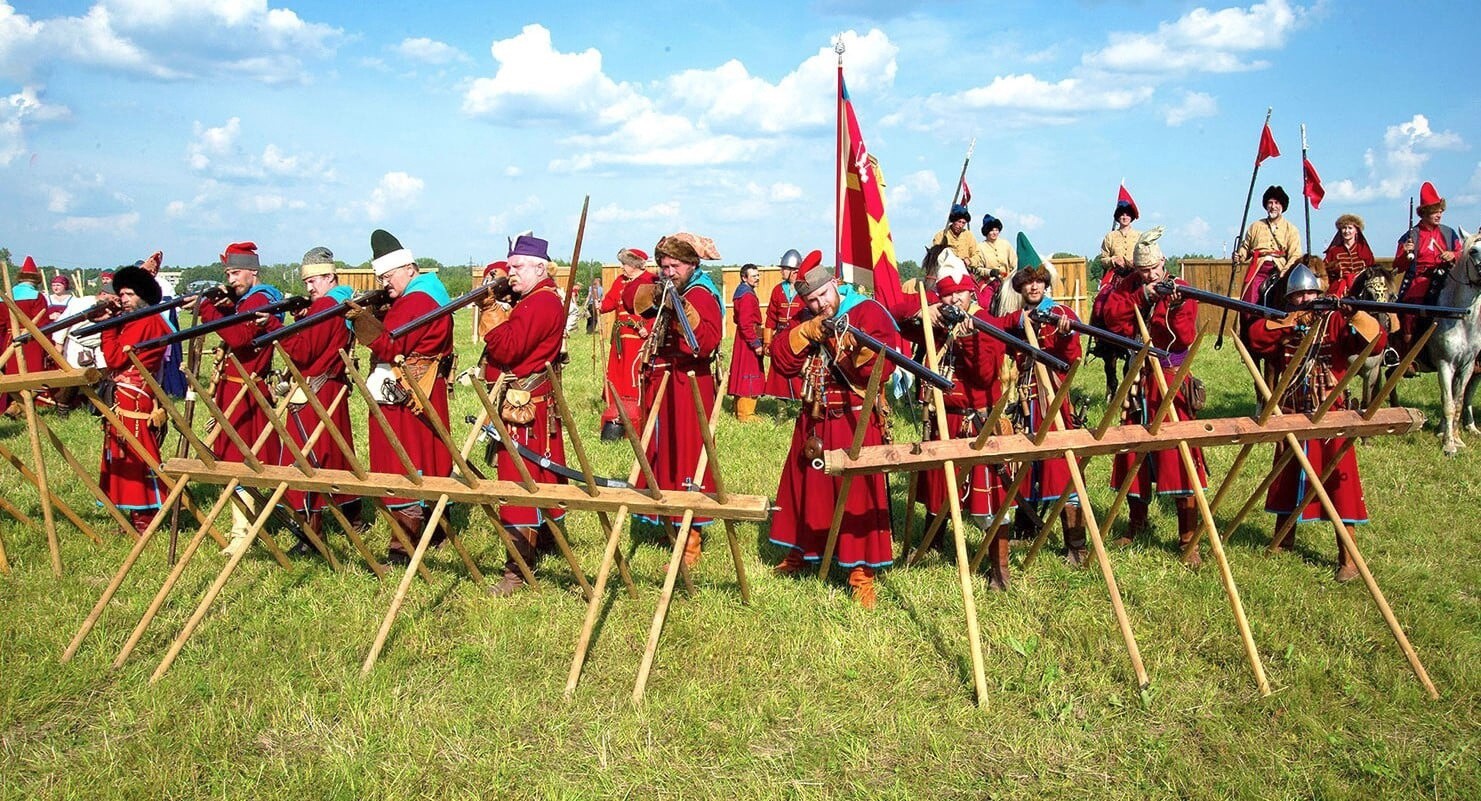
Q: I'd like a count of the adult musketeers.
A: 11